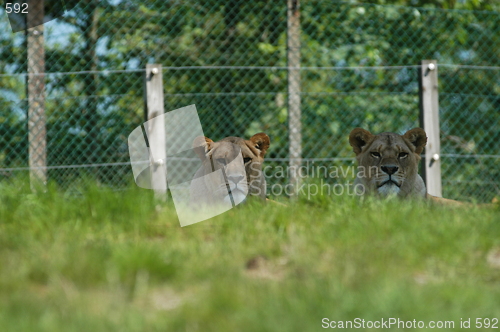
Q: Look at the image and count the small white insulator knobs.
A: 4